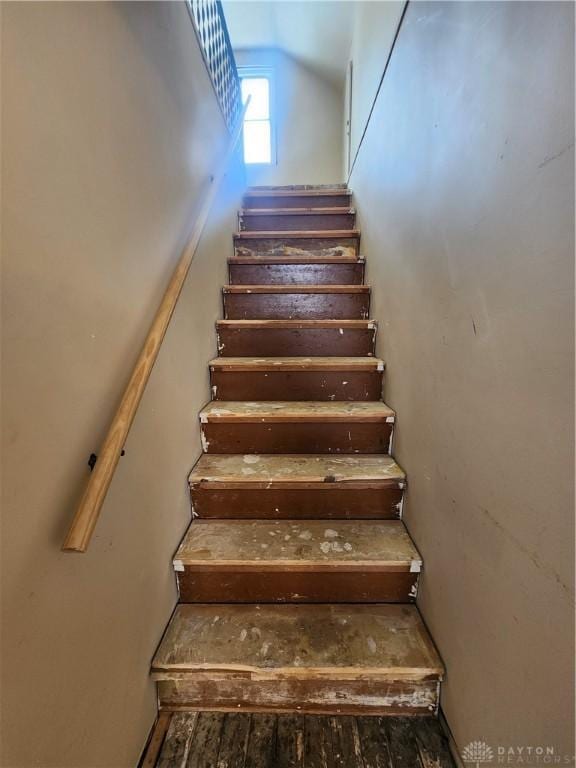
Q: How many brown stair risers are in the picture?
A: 11